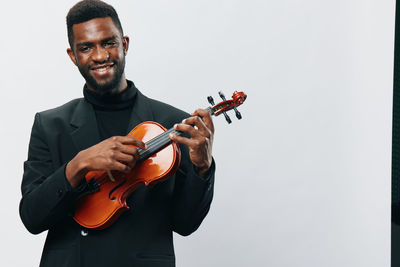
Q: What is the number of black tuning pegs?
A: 4